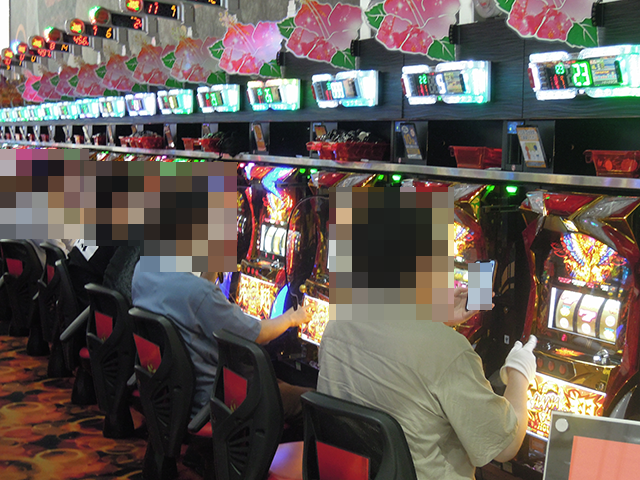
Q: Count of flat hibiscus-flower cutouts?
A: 11